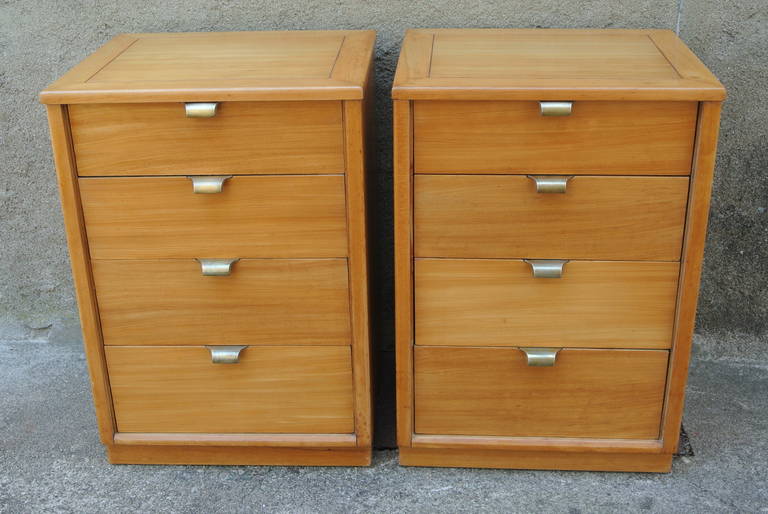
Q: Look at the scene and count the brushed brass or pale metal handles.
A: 8